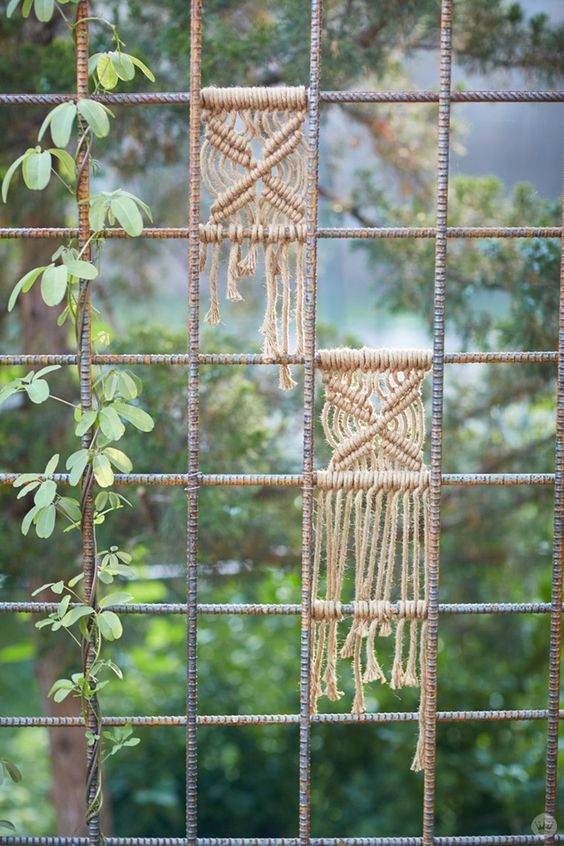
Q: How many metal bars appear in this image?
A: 12